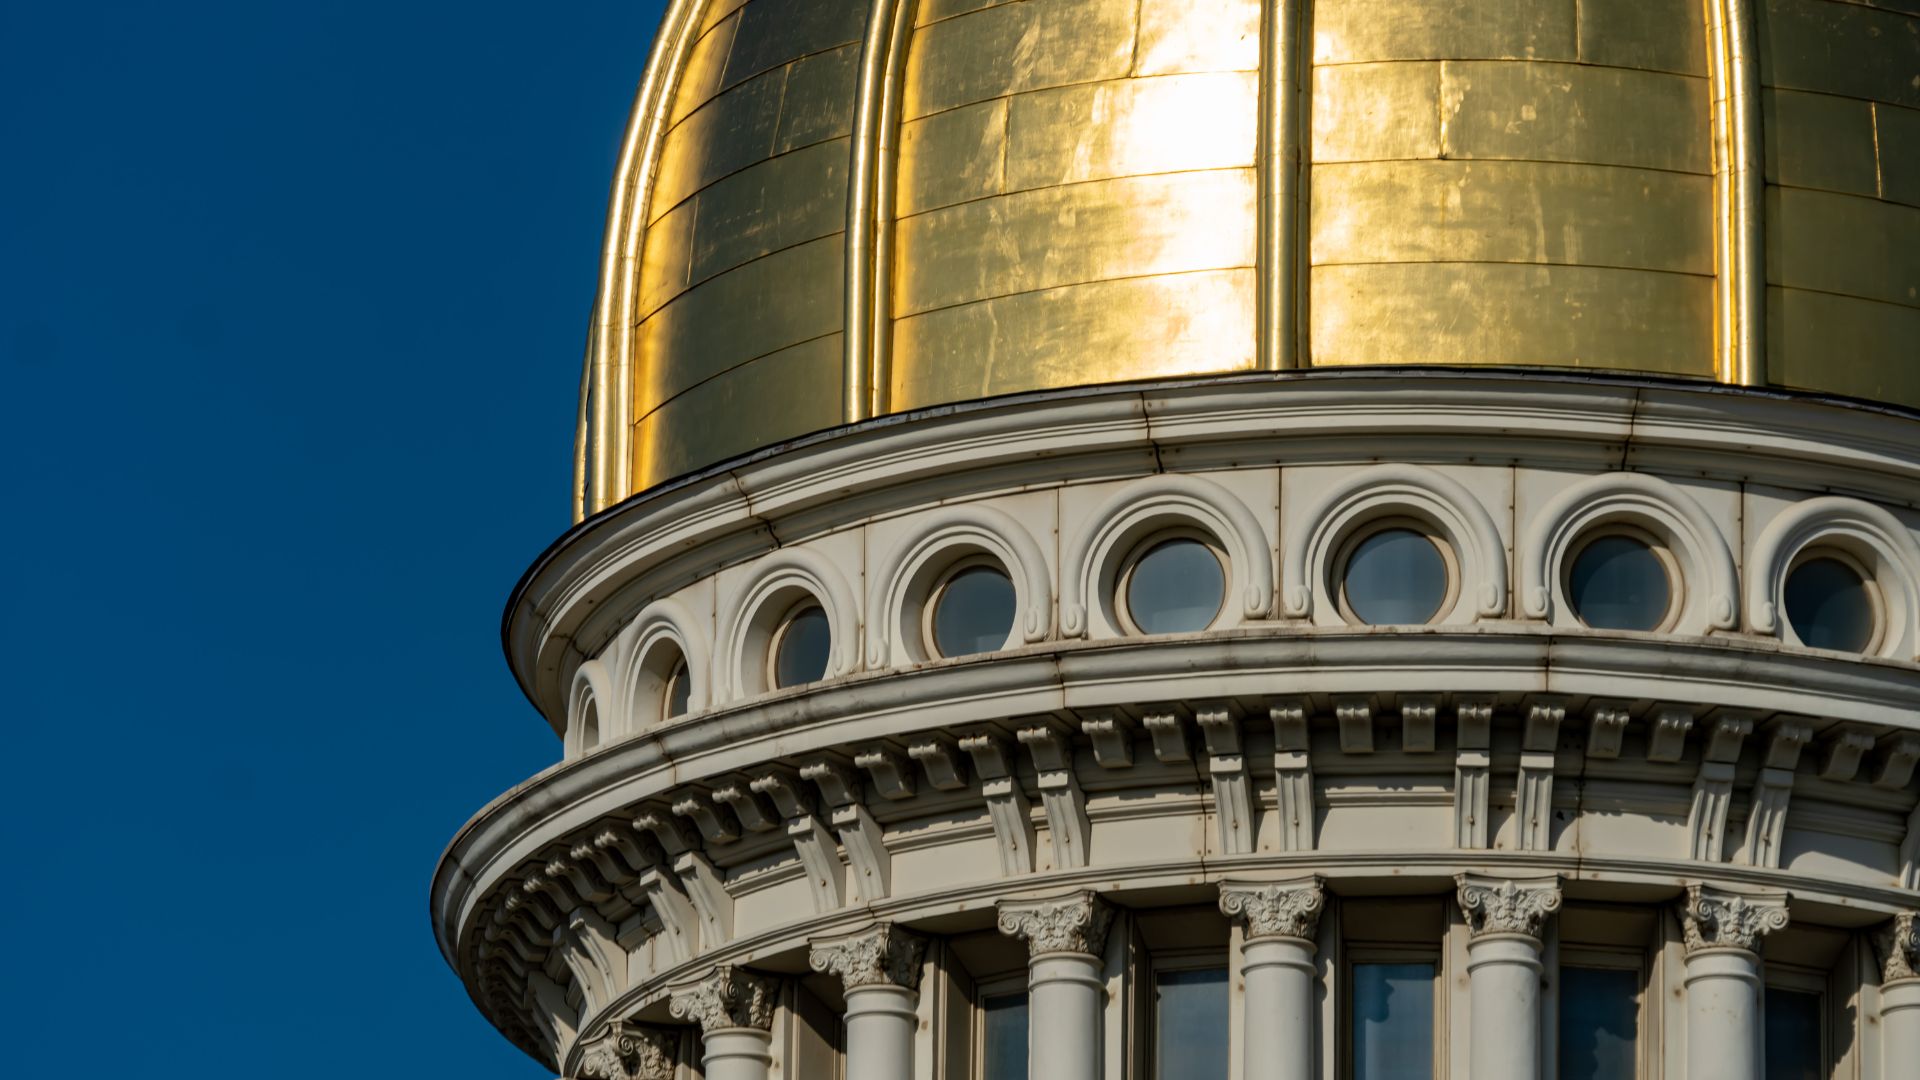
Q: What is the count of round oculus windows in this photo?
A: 8